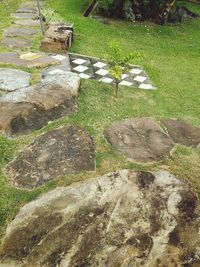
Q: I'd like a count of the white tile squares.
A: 14